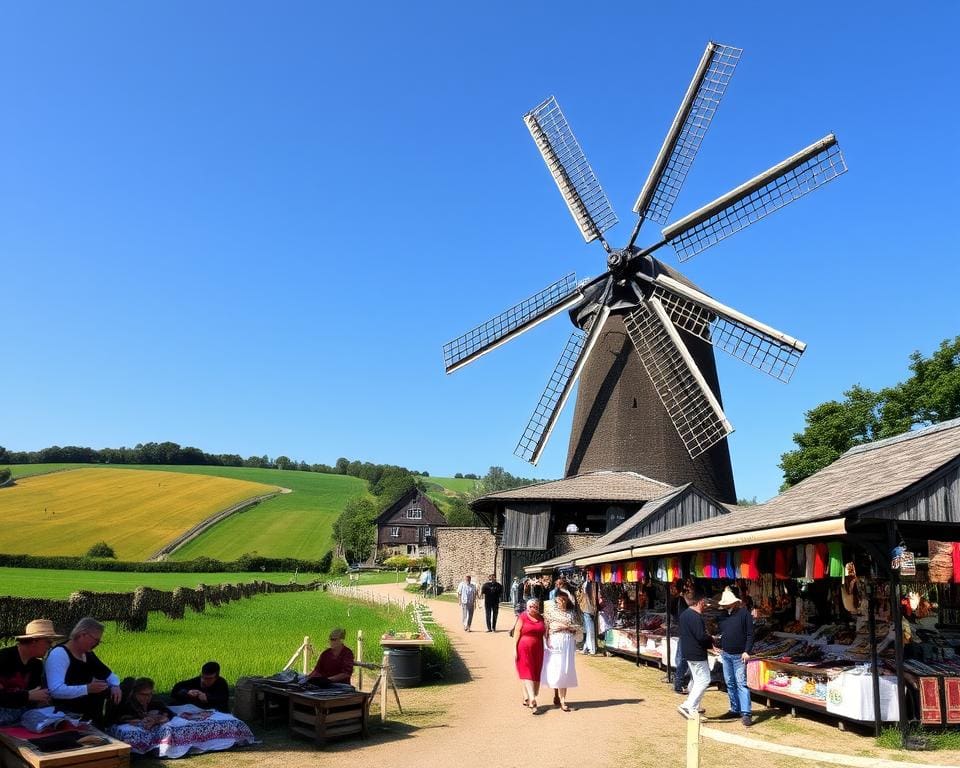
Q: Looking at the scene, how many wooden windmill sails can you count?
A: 7